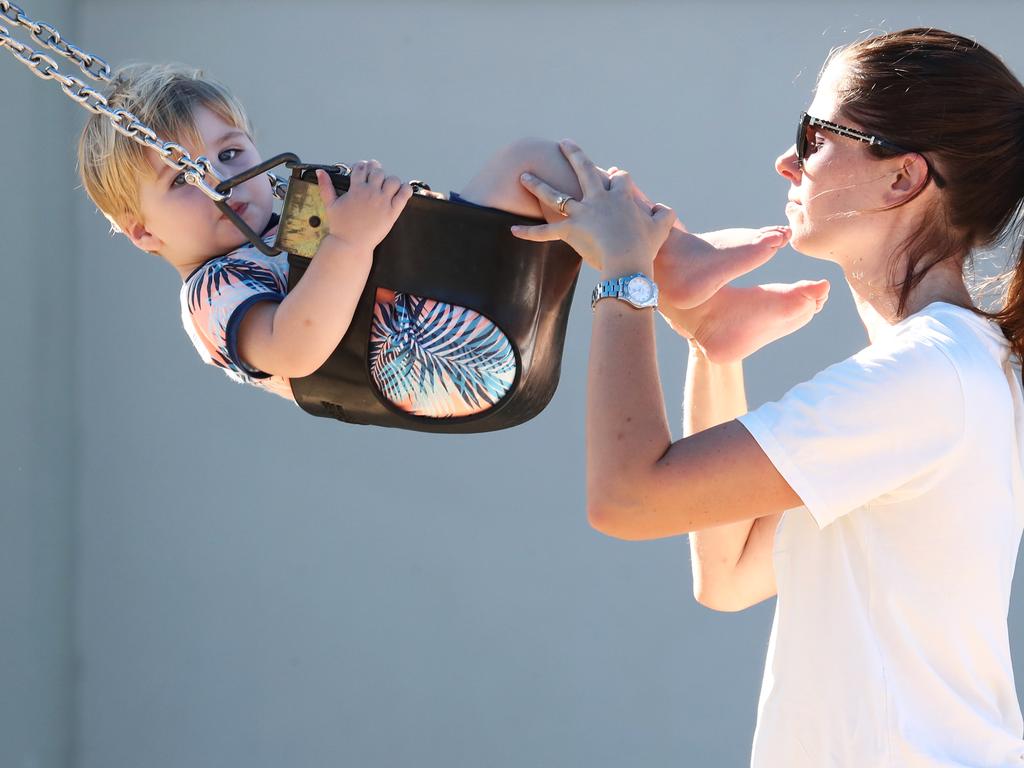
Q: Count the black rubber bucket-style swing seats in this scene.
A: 1